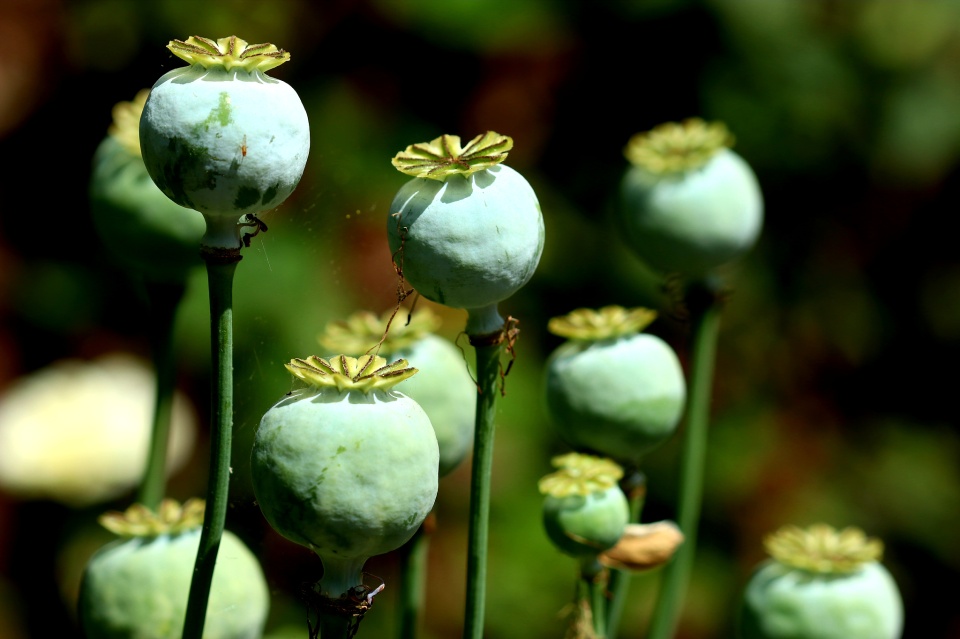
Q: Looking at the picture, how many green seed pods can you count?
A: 10